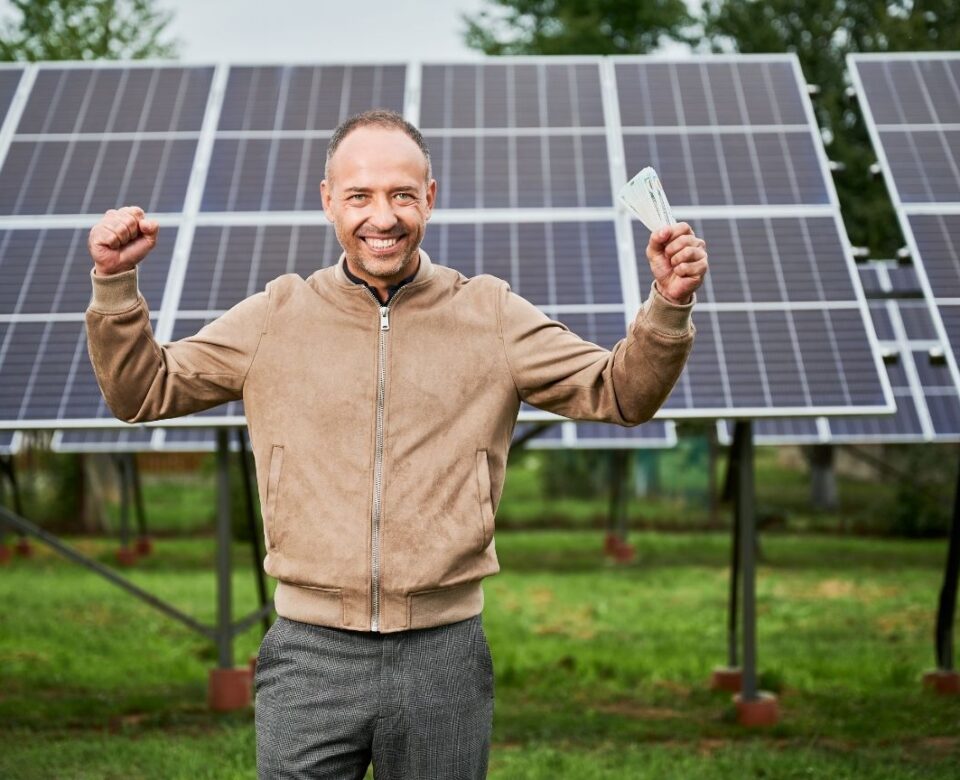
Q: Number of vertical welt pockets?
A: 2